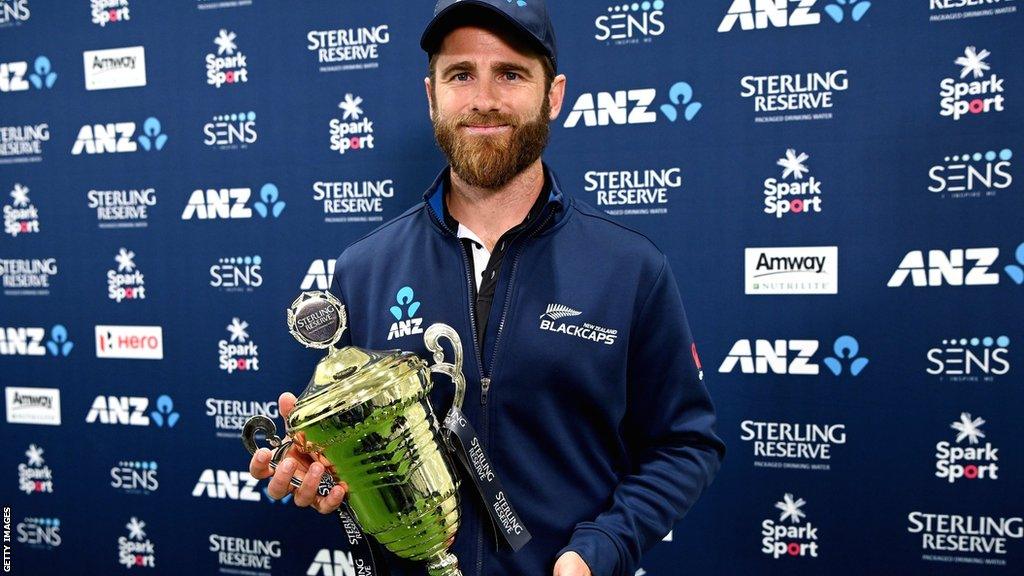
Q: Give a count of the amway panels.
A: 3